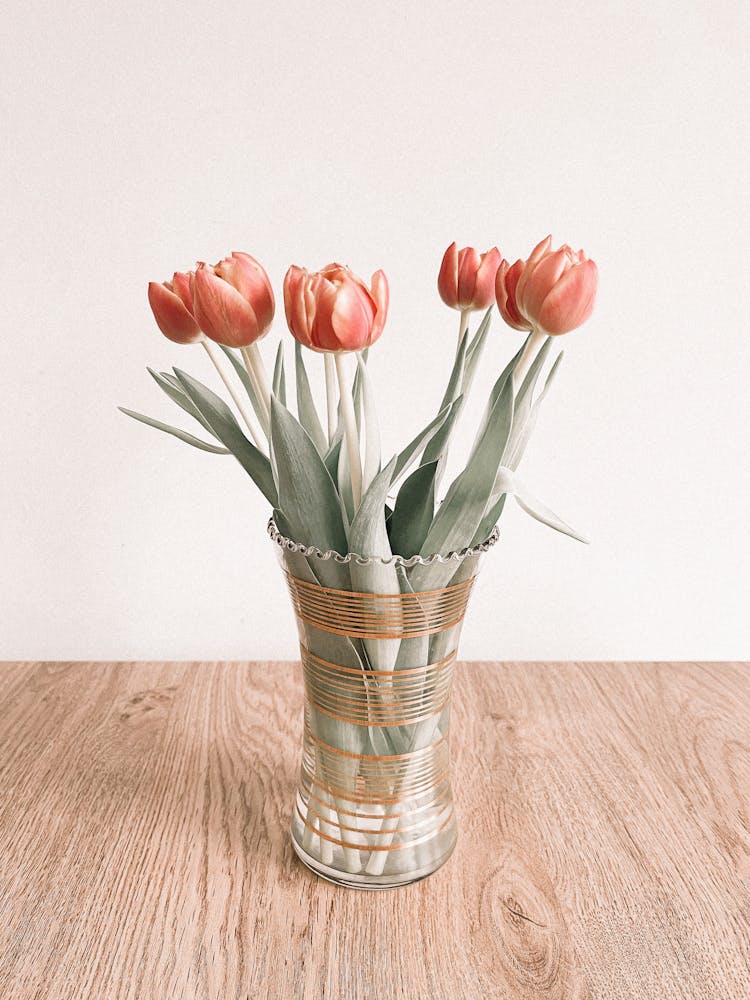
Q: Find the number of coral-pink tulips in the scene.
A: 6